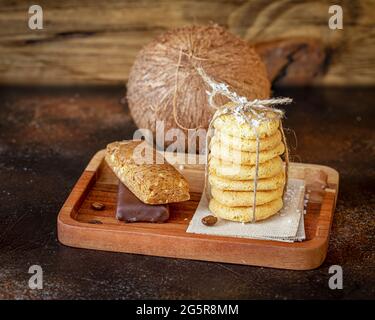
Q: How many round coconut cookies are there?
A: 7